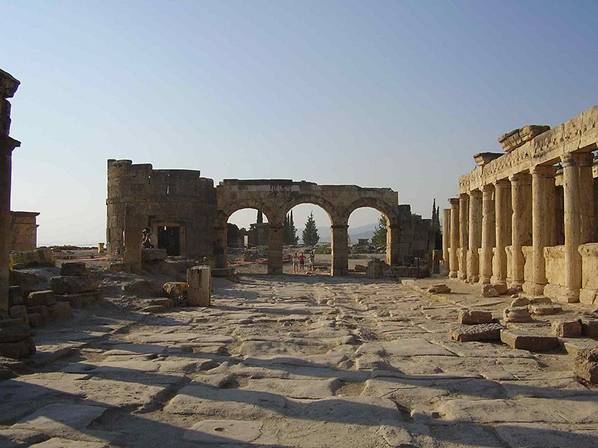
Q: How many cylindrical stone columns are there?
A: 9